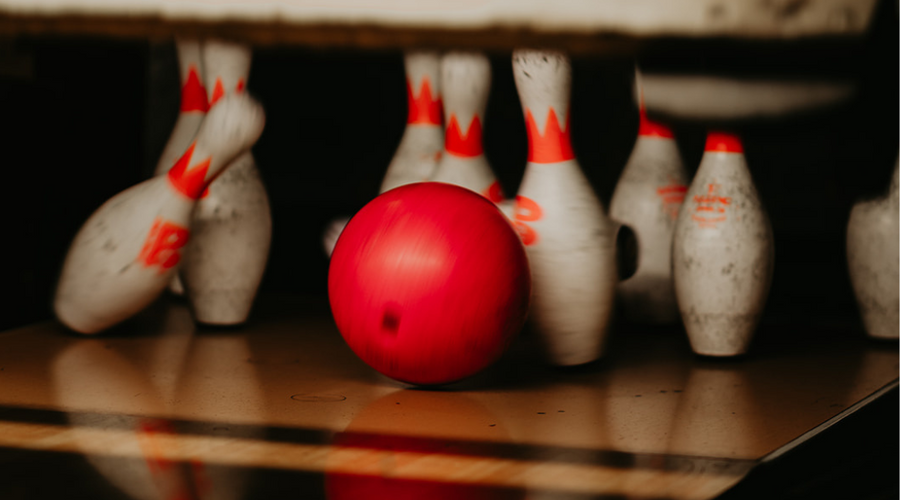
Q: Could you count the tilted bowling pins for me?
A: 1